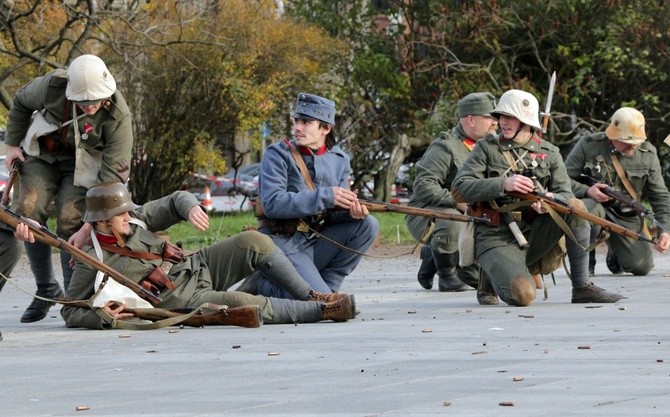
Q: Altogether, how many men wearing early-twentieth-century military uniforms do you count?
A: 6